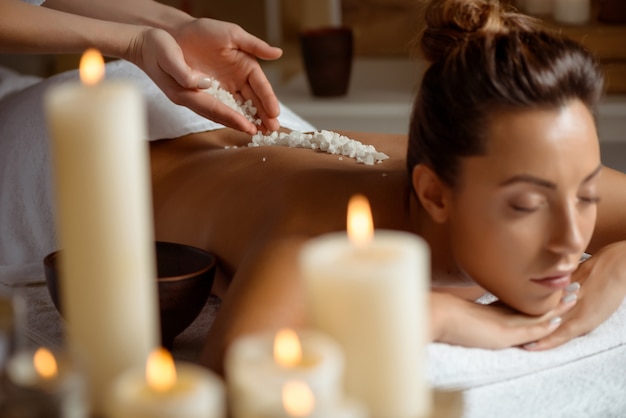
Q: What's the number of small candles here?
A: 4